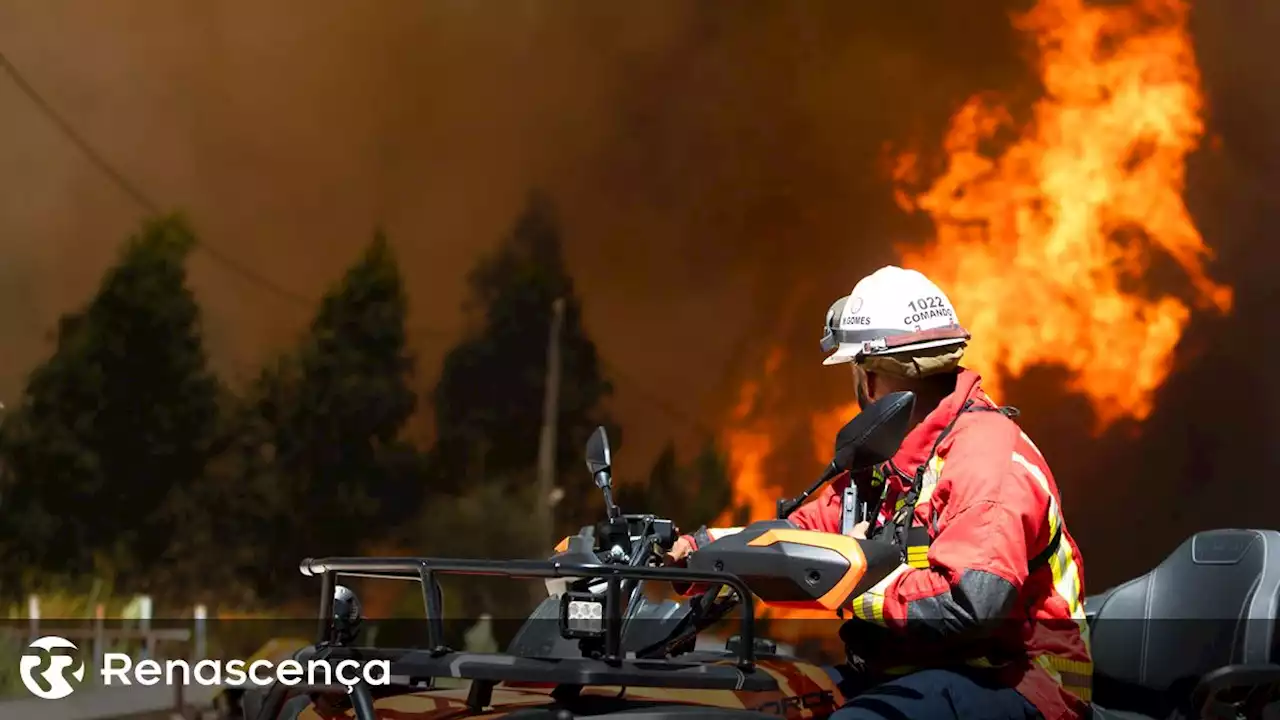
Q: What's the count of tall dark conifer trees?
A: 3